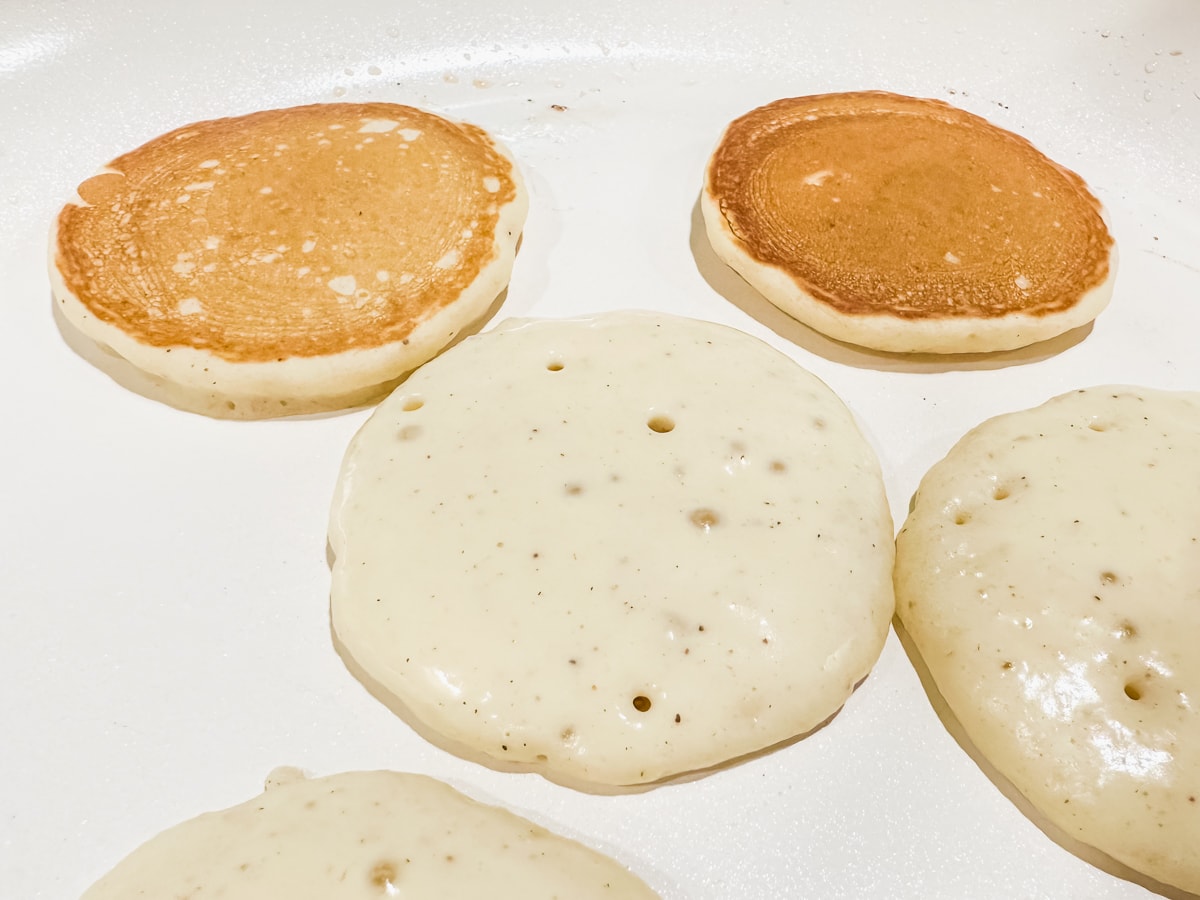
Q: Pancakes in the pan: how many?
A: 5